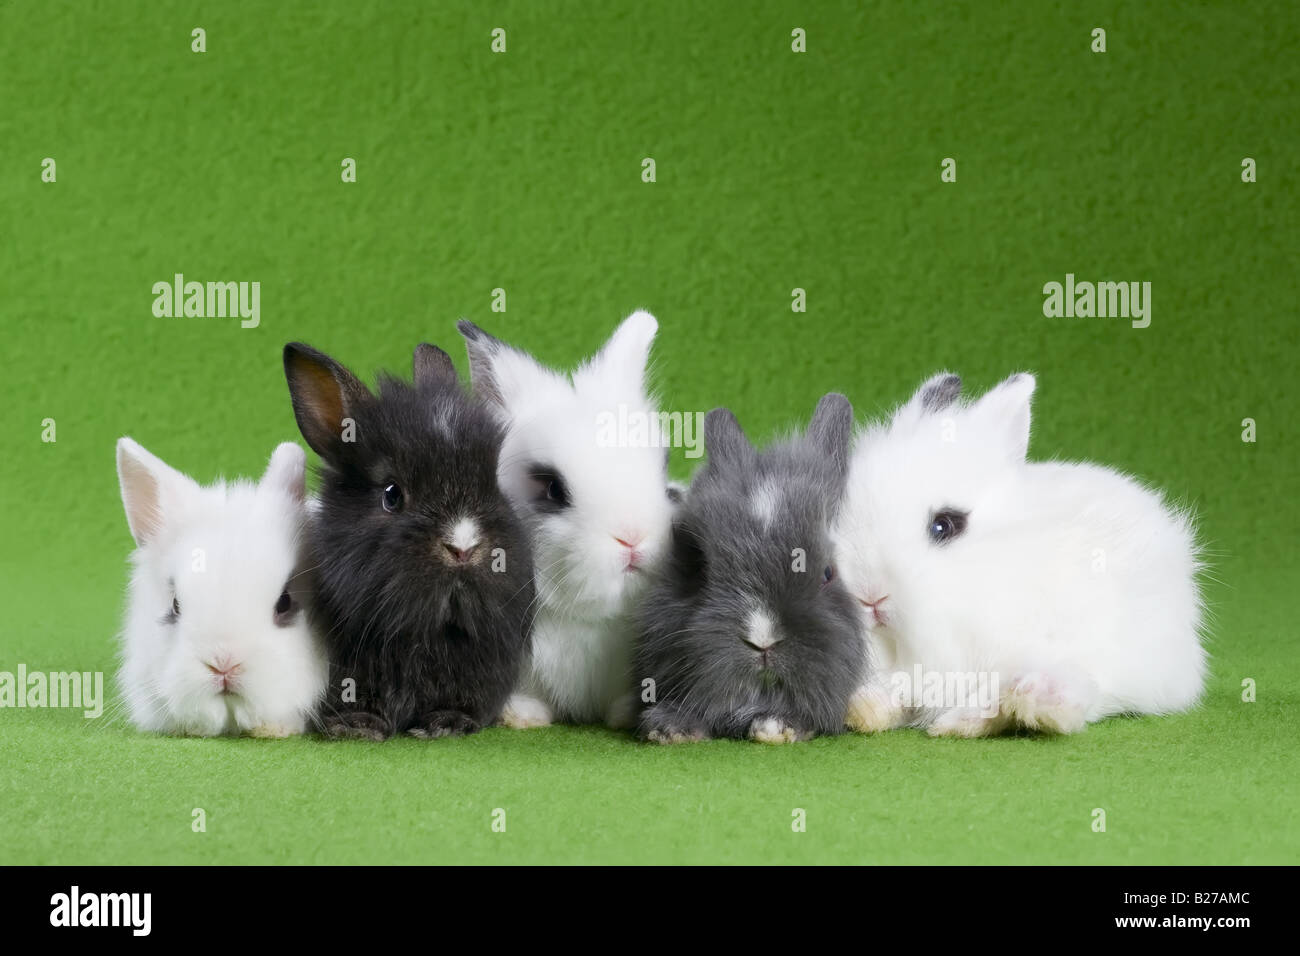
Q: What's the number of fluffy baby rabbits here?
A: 5